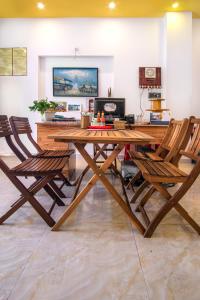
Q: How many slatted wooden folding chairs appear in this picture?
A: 4